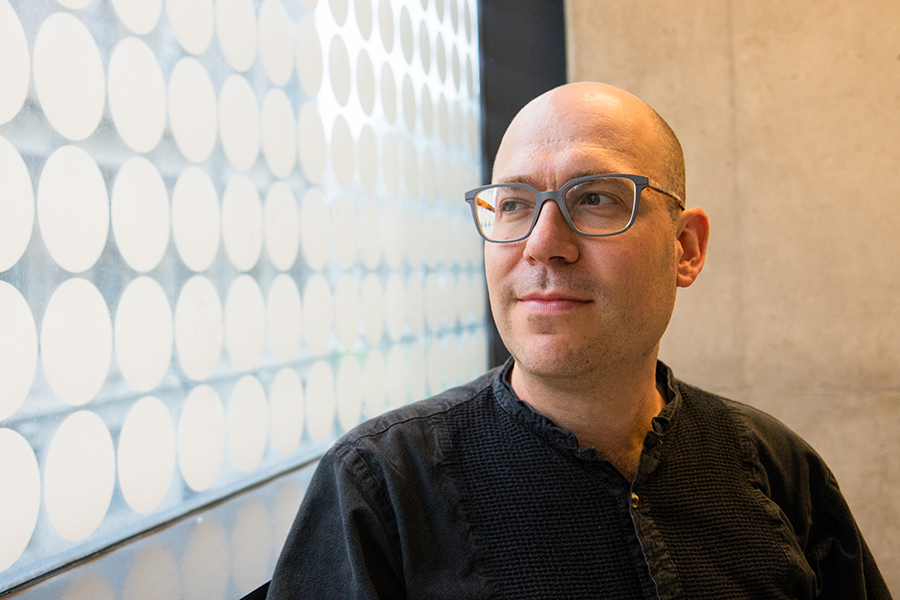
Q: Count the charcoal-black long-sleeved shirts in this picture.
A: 1